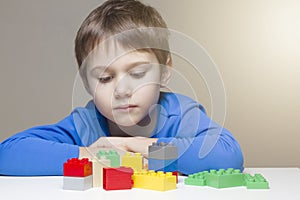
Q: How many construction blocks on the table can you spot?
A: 13